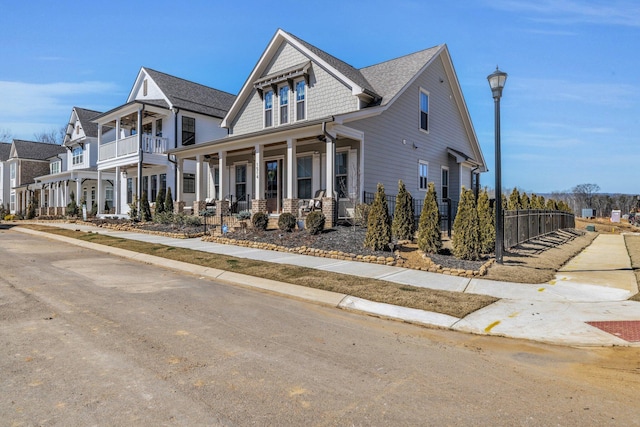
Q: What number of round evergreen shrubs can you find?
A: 3